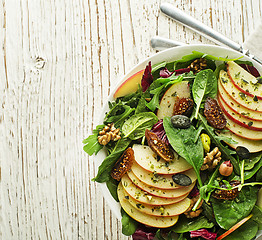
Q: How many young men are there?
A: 0